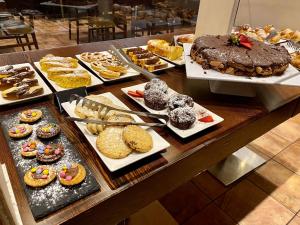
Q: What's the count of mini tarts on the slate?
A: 7